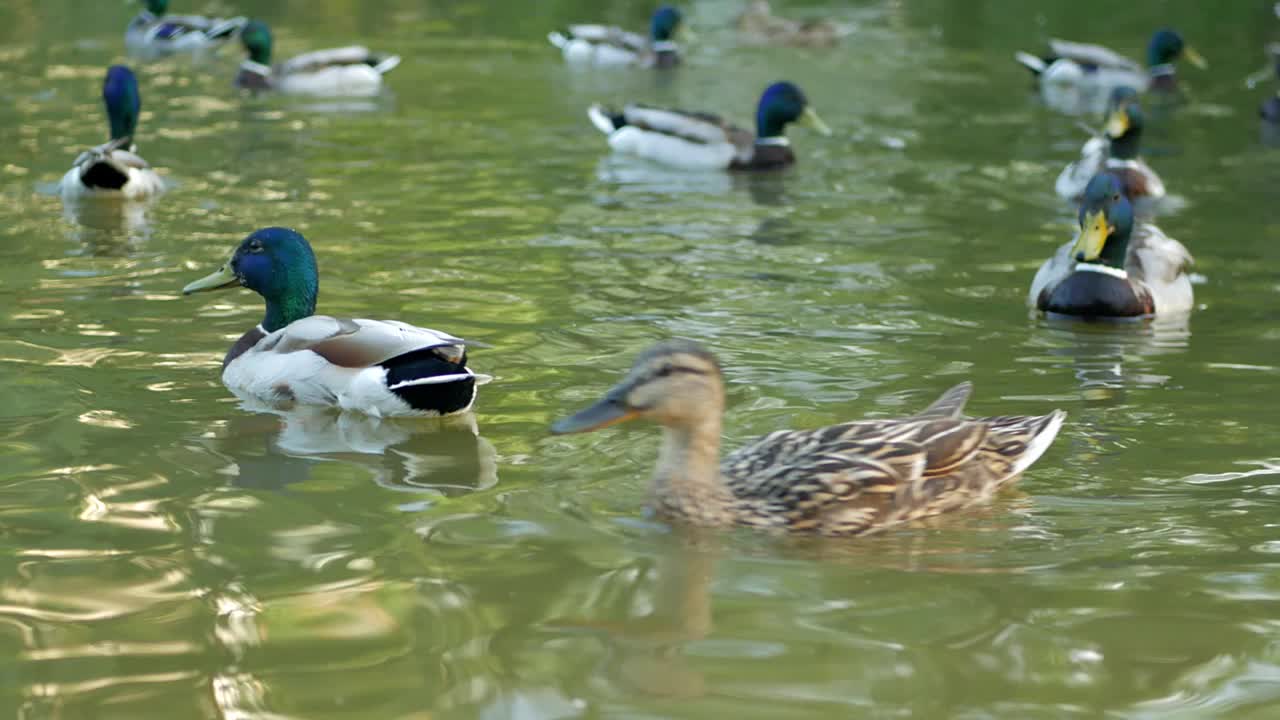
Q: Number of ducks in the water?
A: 12